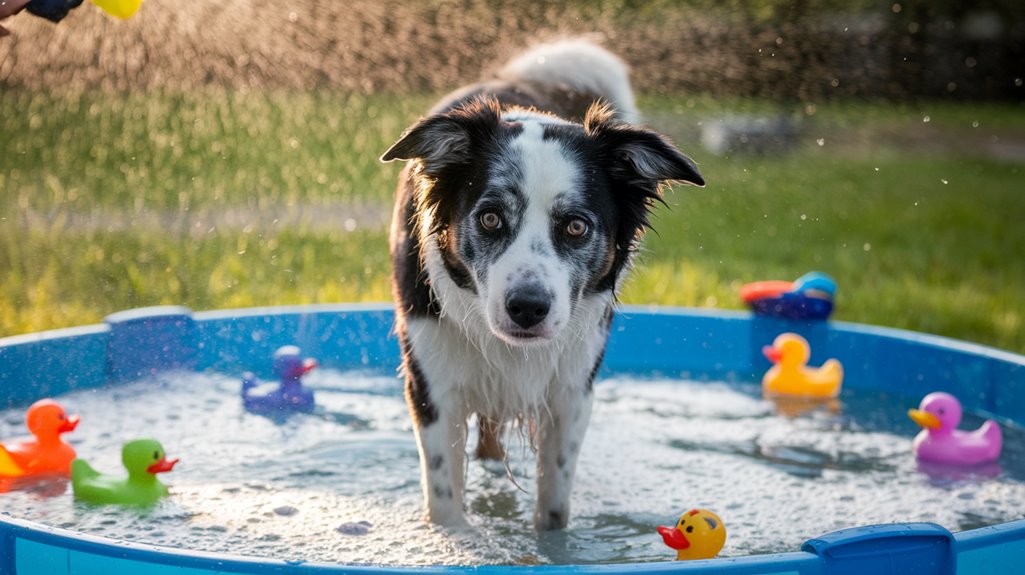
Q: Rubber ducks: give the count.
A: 6